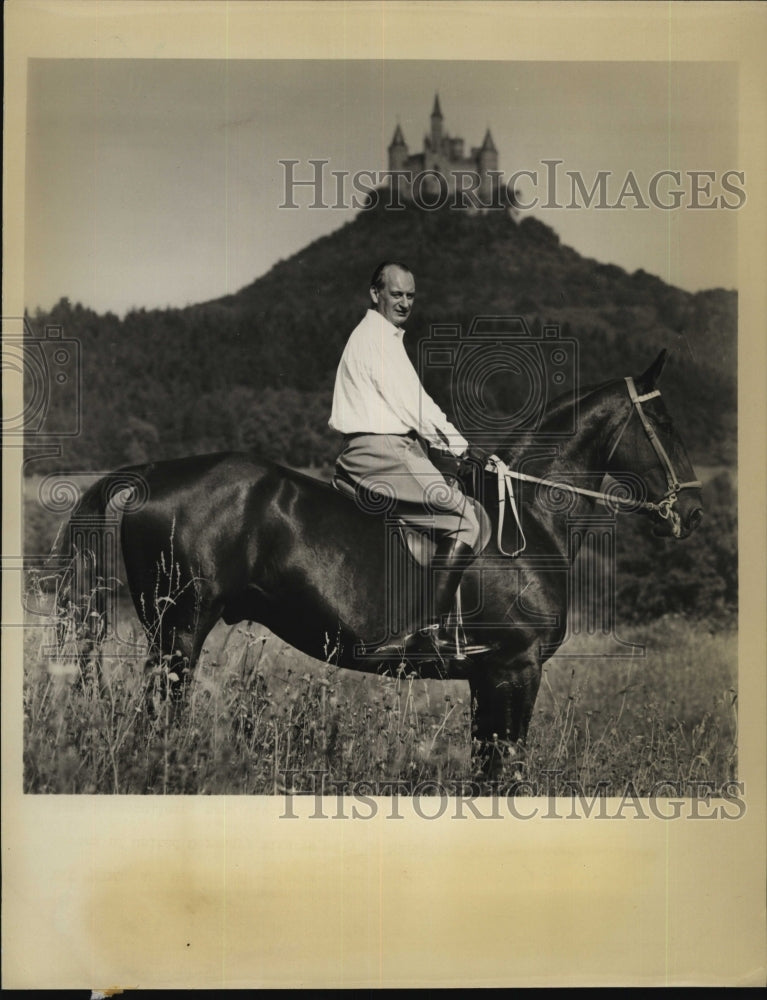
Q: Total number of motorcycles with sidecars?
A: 0